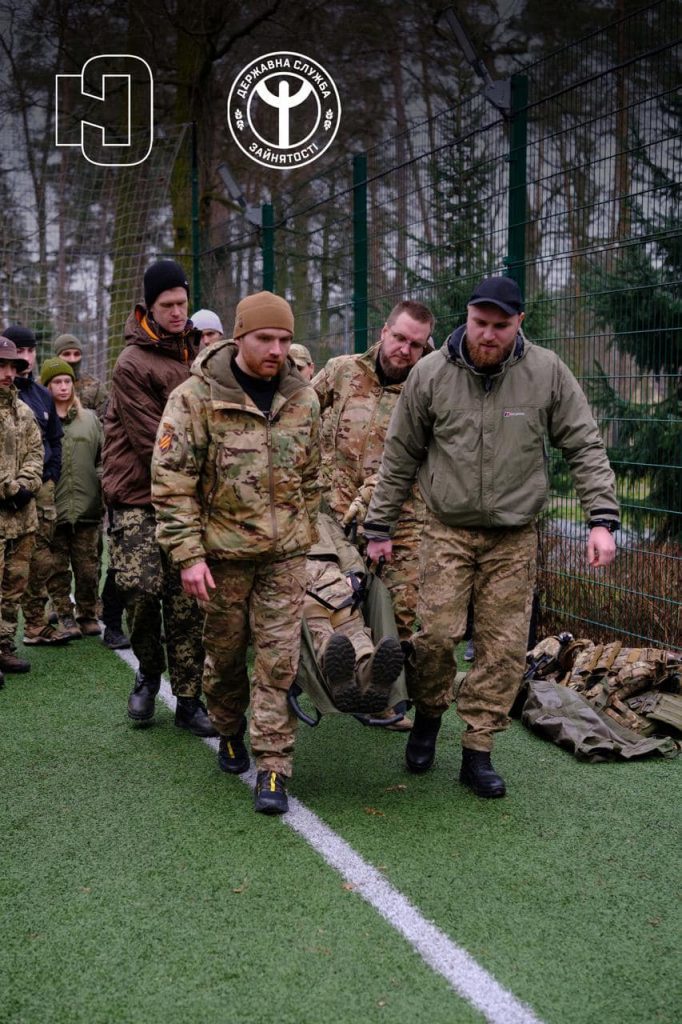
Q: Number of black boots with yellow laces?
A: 2